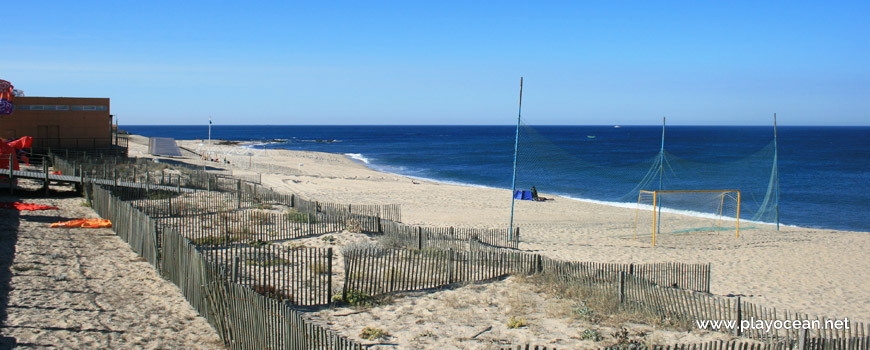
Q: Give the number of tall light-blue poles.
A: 3